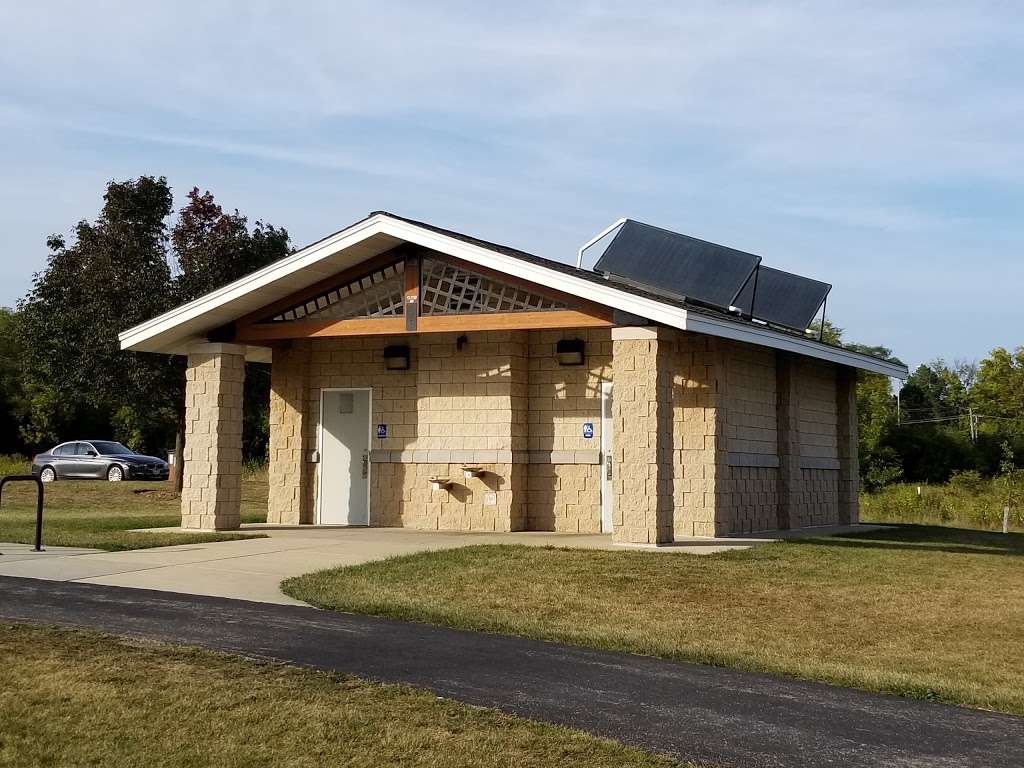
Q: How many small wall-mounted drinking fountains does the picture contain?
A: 2